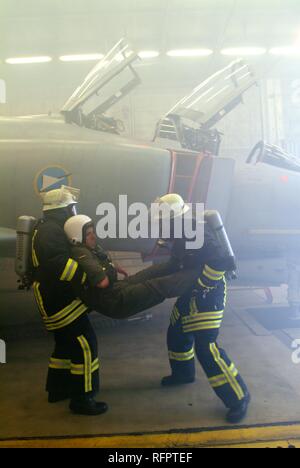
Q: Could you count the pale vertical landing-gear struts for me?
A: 1